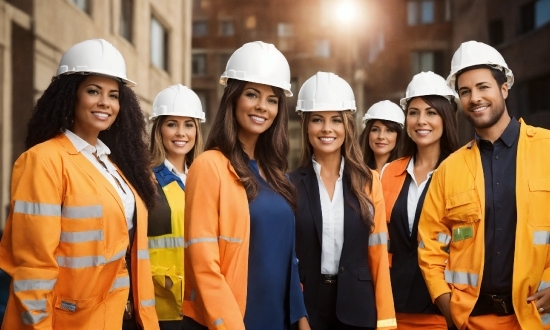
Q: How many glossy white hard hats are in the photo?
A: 7